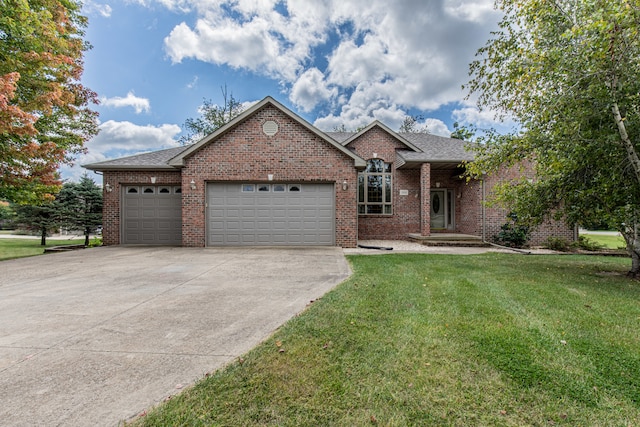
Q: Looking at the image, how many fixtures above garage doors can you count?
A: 2